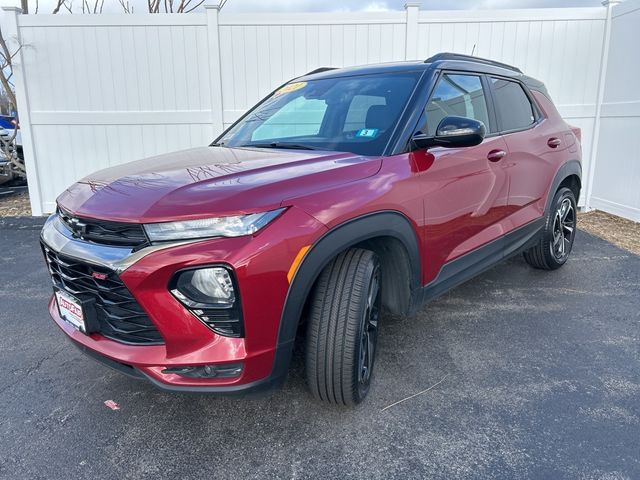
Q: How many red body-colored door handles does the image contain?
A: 2